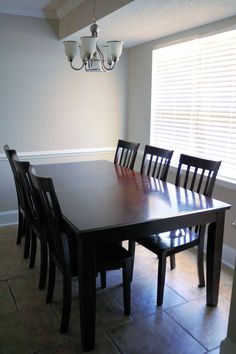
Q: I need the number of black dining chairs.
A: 6